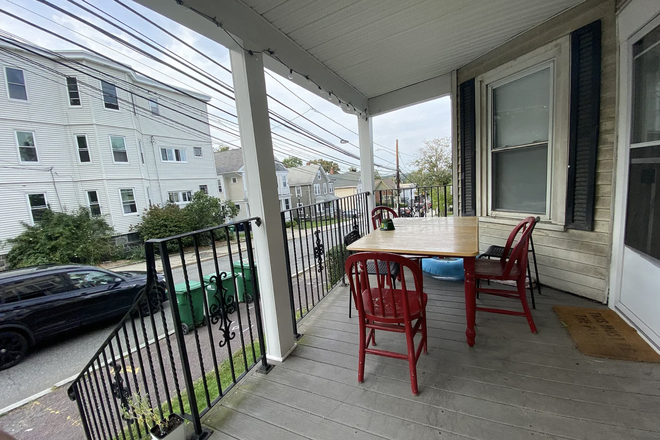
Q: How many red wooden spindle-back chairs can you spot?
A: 3